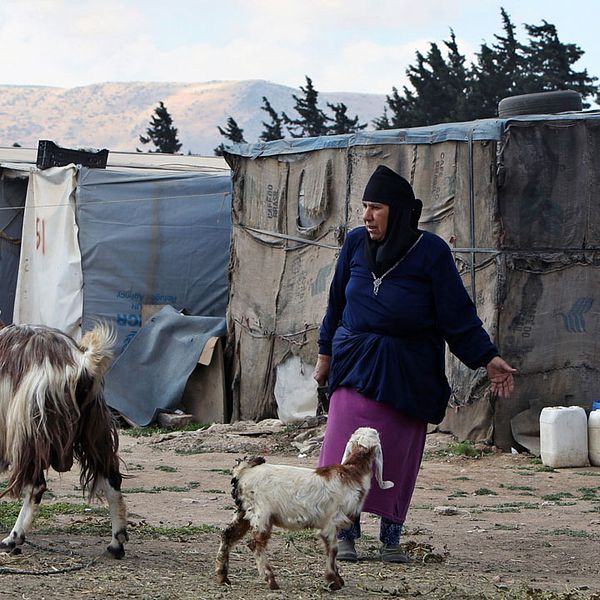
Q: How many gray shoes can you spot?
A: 2